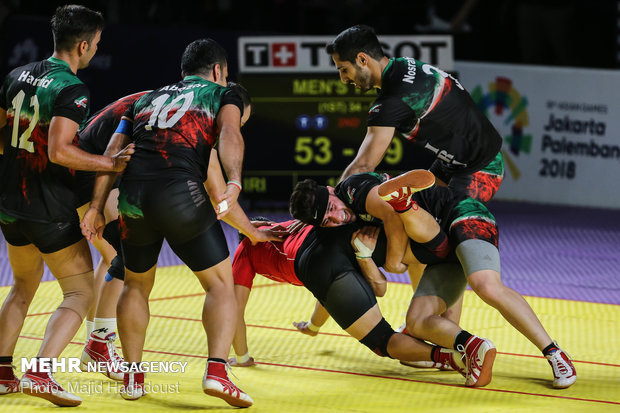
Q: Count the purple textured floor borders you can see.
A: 1